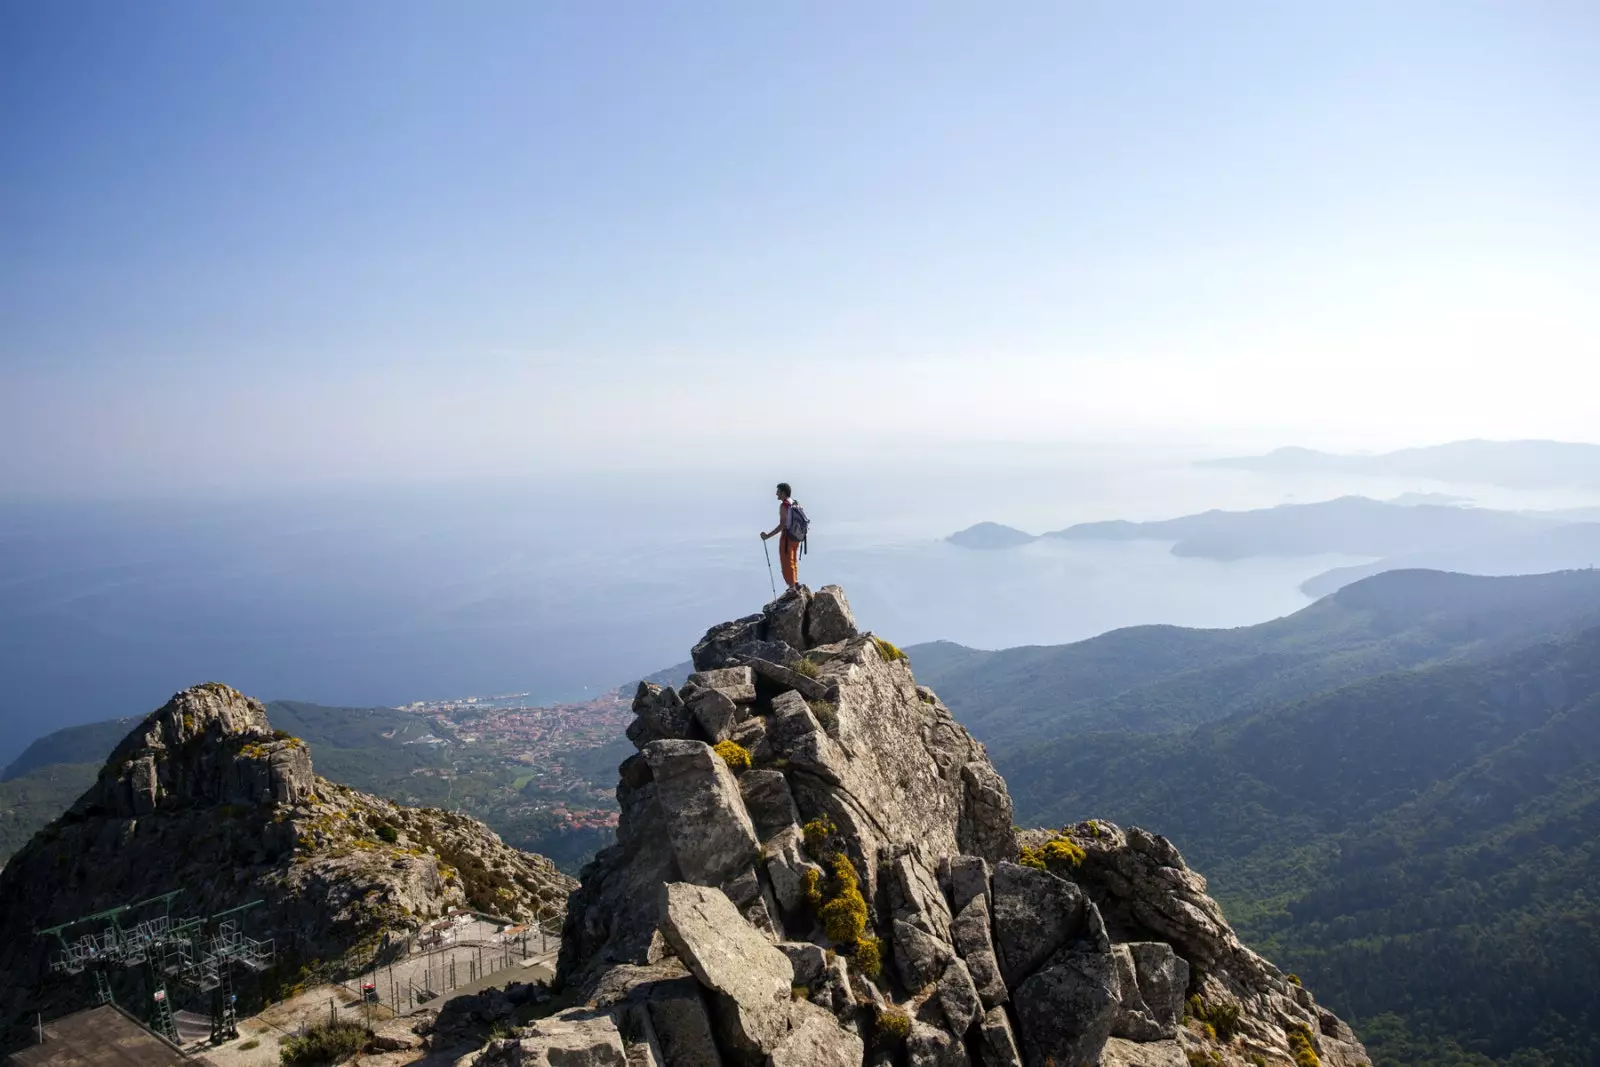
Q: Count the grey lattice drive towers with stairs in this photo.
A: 3